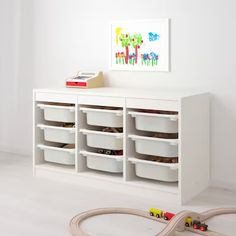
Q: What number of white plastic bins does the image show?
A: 9